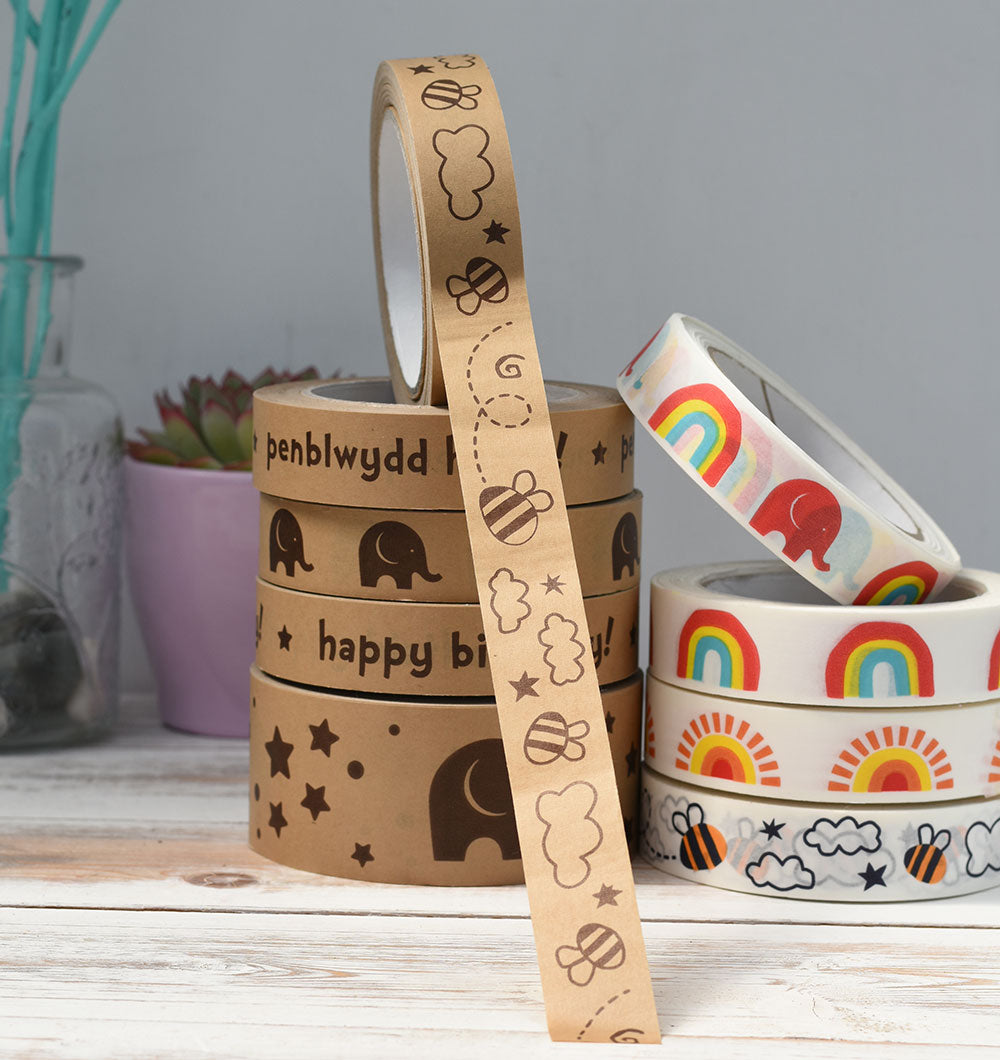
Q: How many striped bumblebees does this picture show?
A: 7